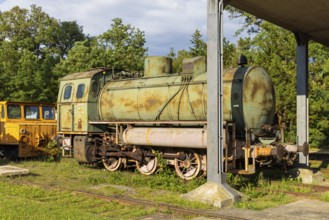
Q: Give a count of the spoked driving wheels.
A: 3